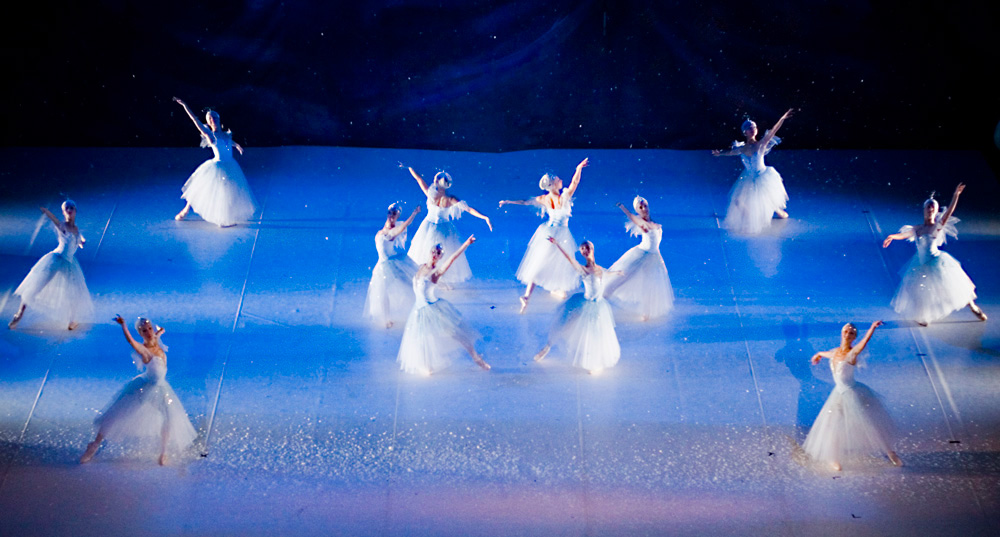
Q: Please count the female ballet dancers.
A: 12